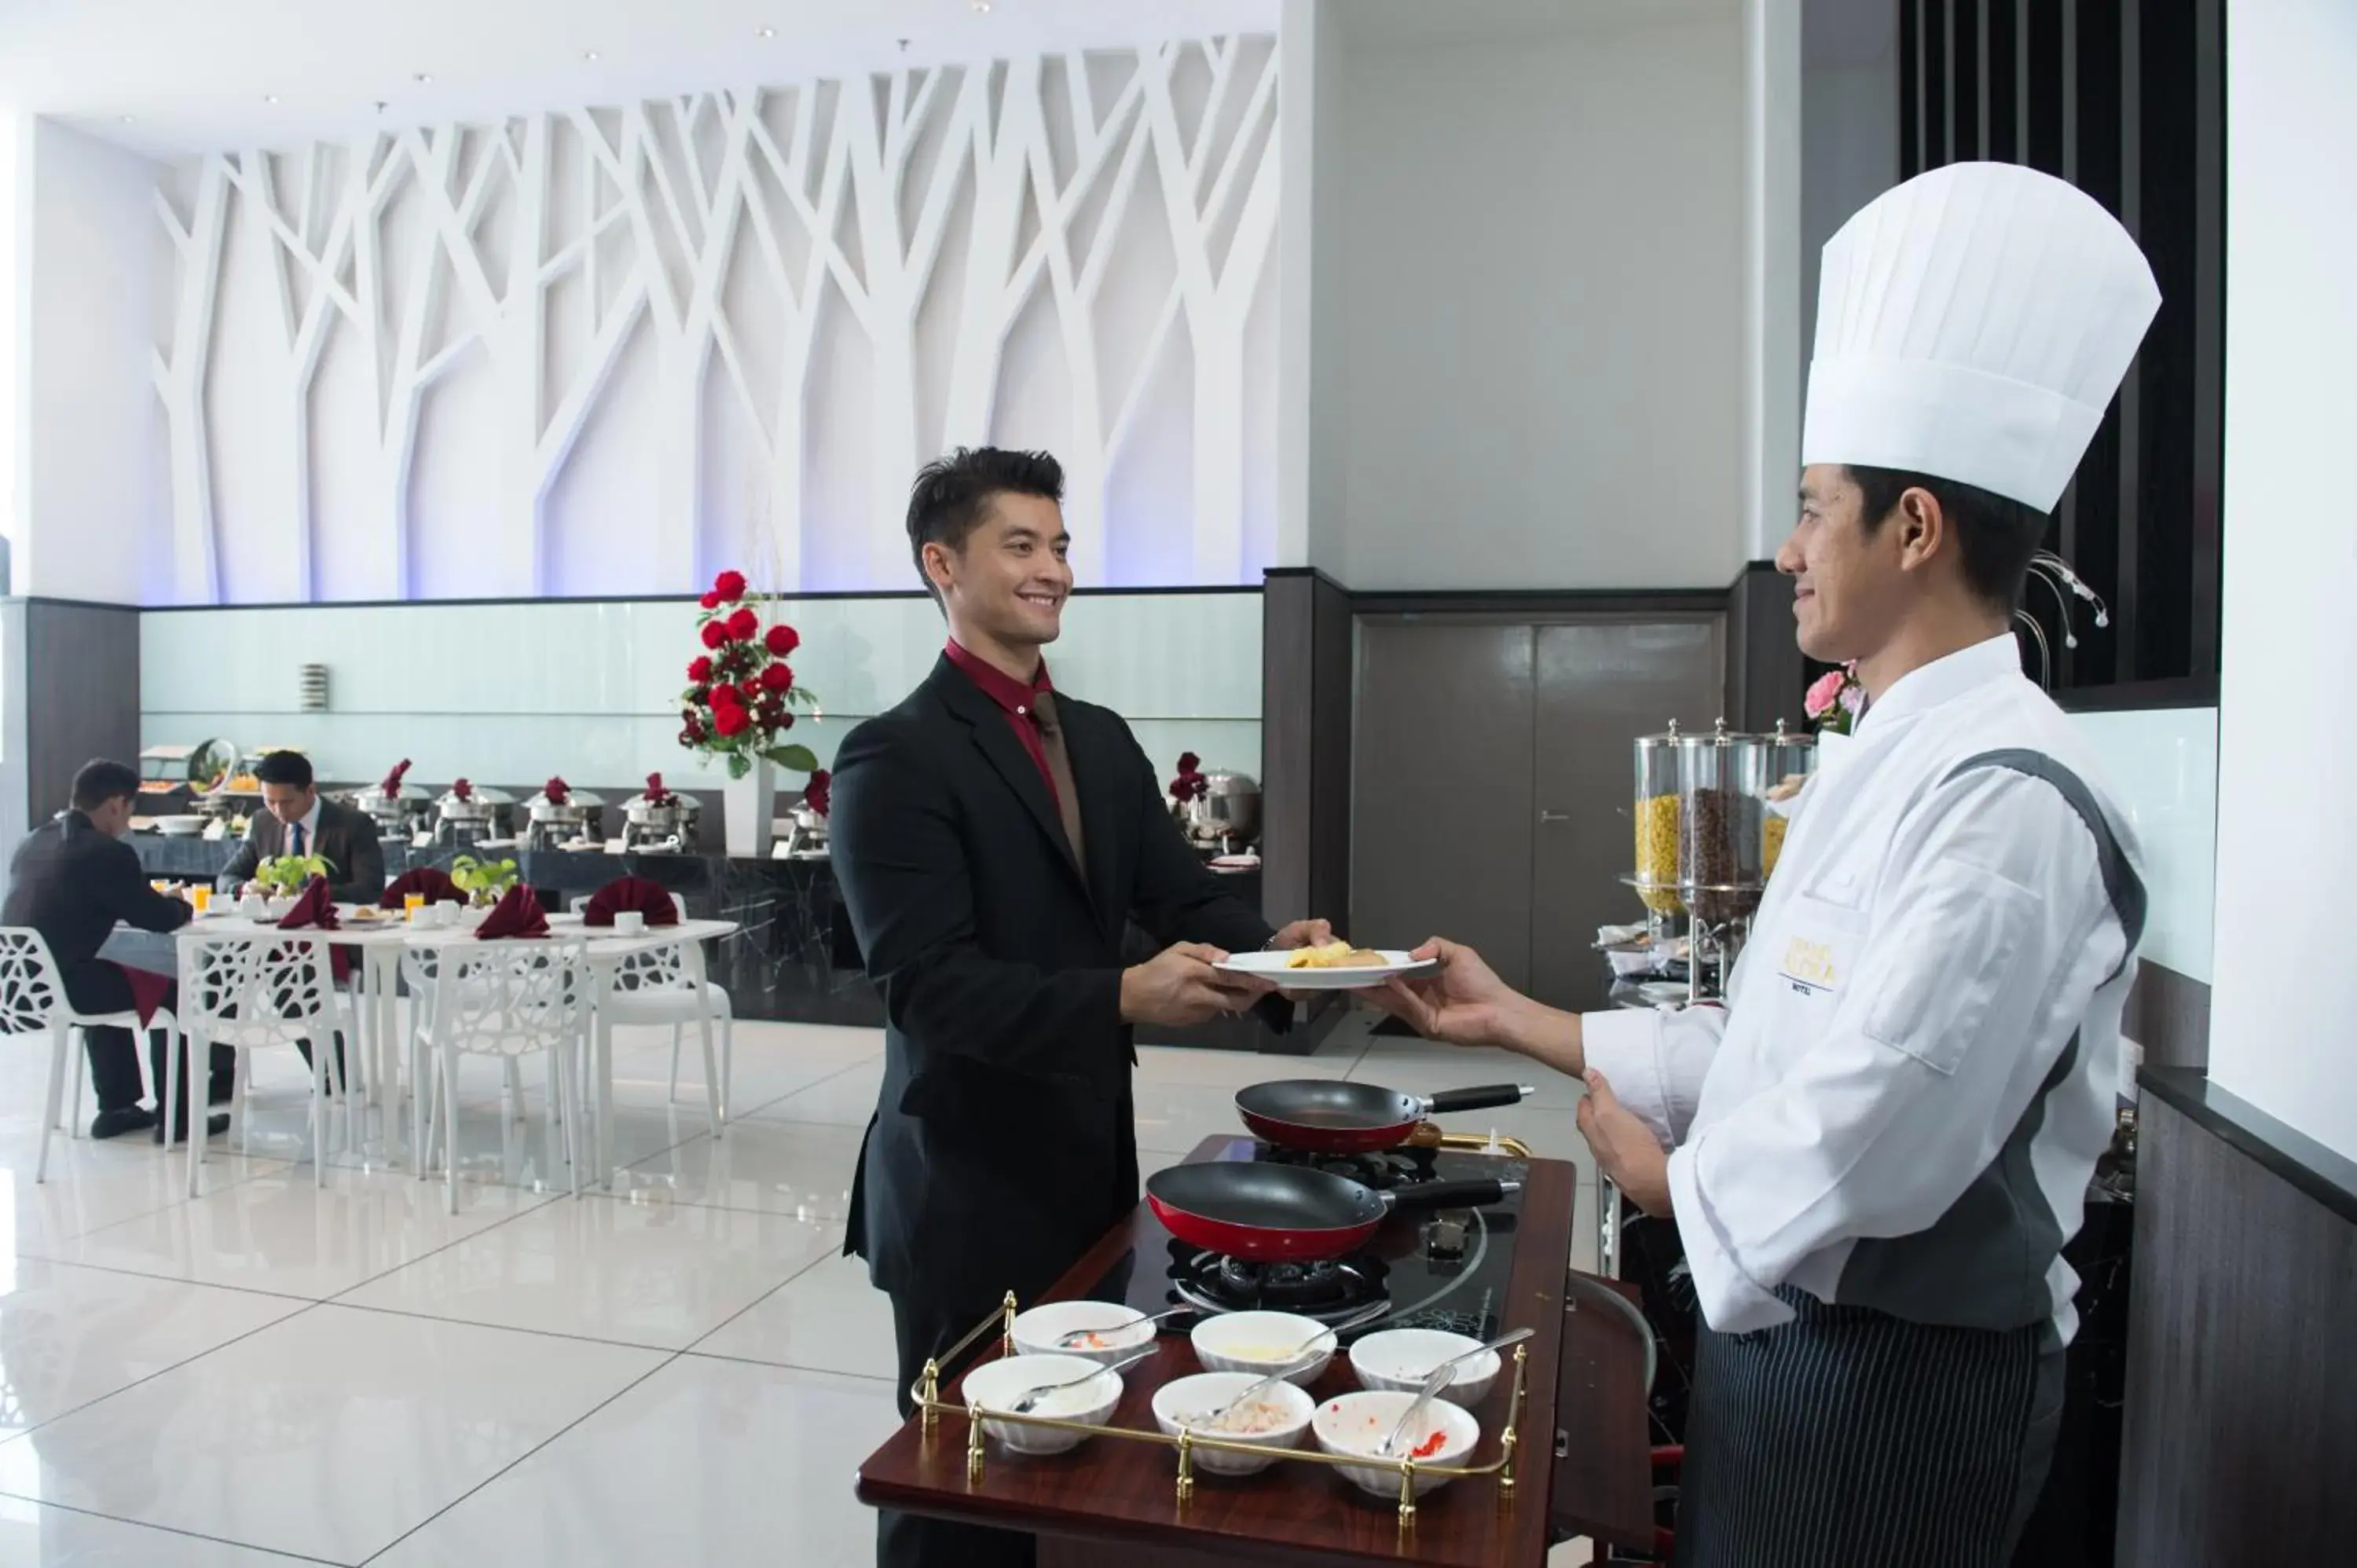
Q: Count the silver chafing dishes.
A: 6